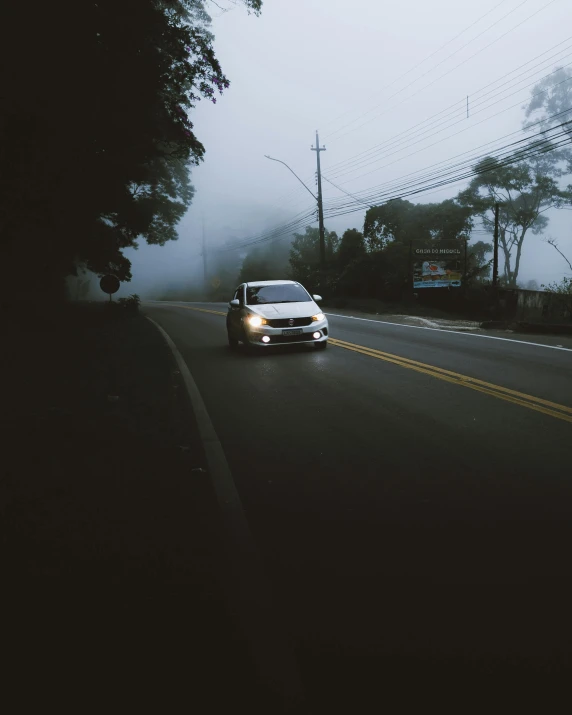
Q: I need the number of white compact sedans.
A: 1